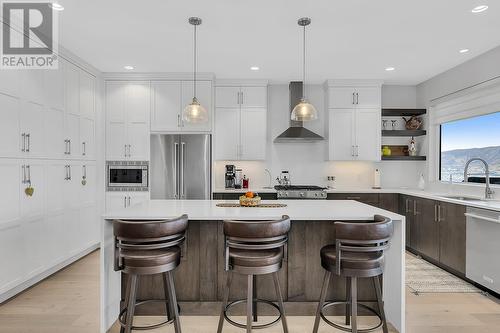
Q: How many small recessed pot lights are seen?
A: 6